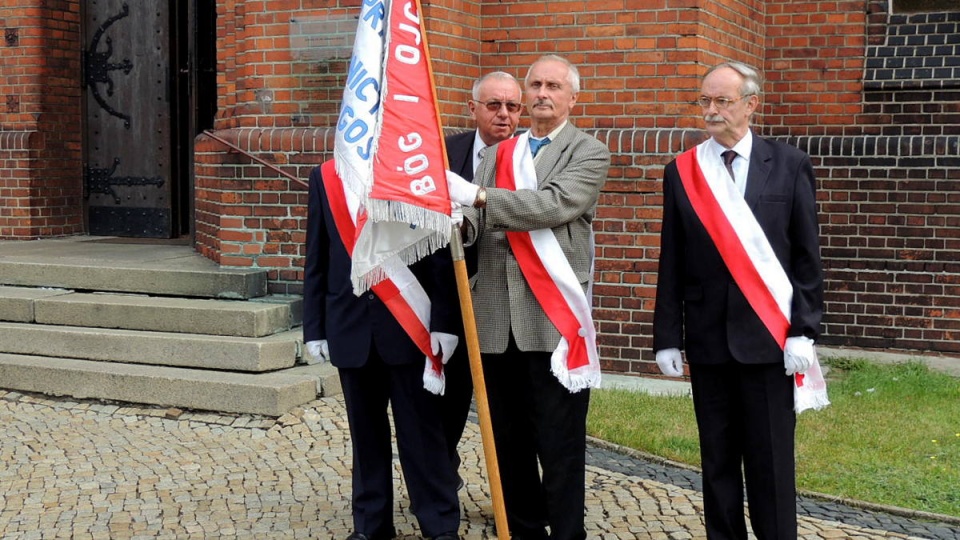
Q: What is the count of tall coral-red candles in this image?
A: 0